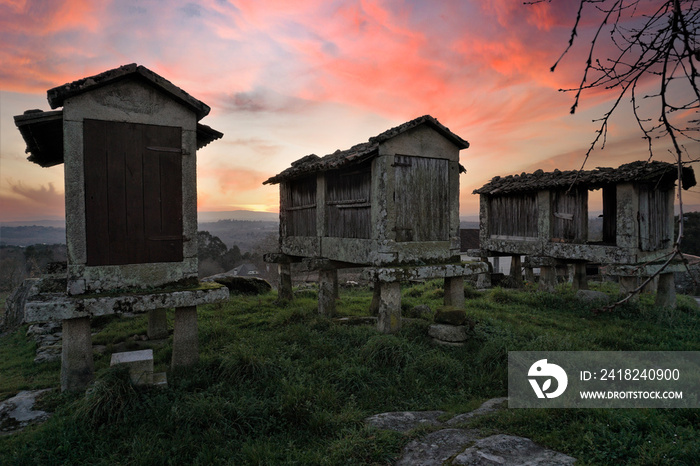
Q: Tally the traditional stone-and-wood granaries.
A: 3